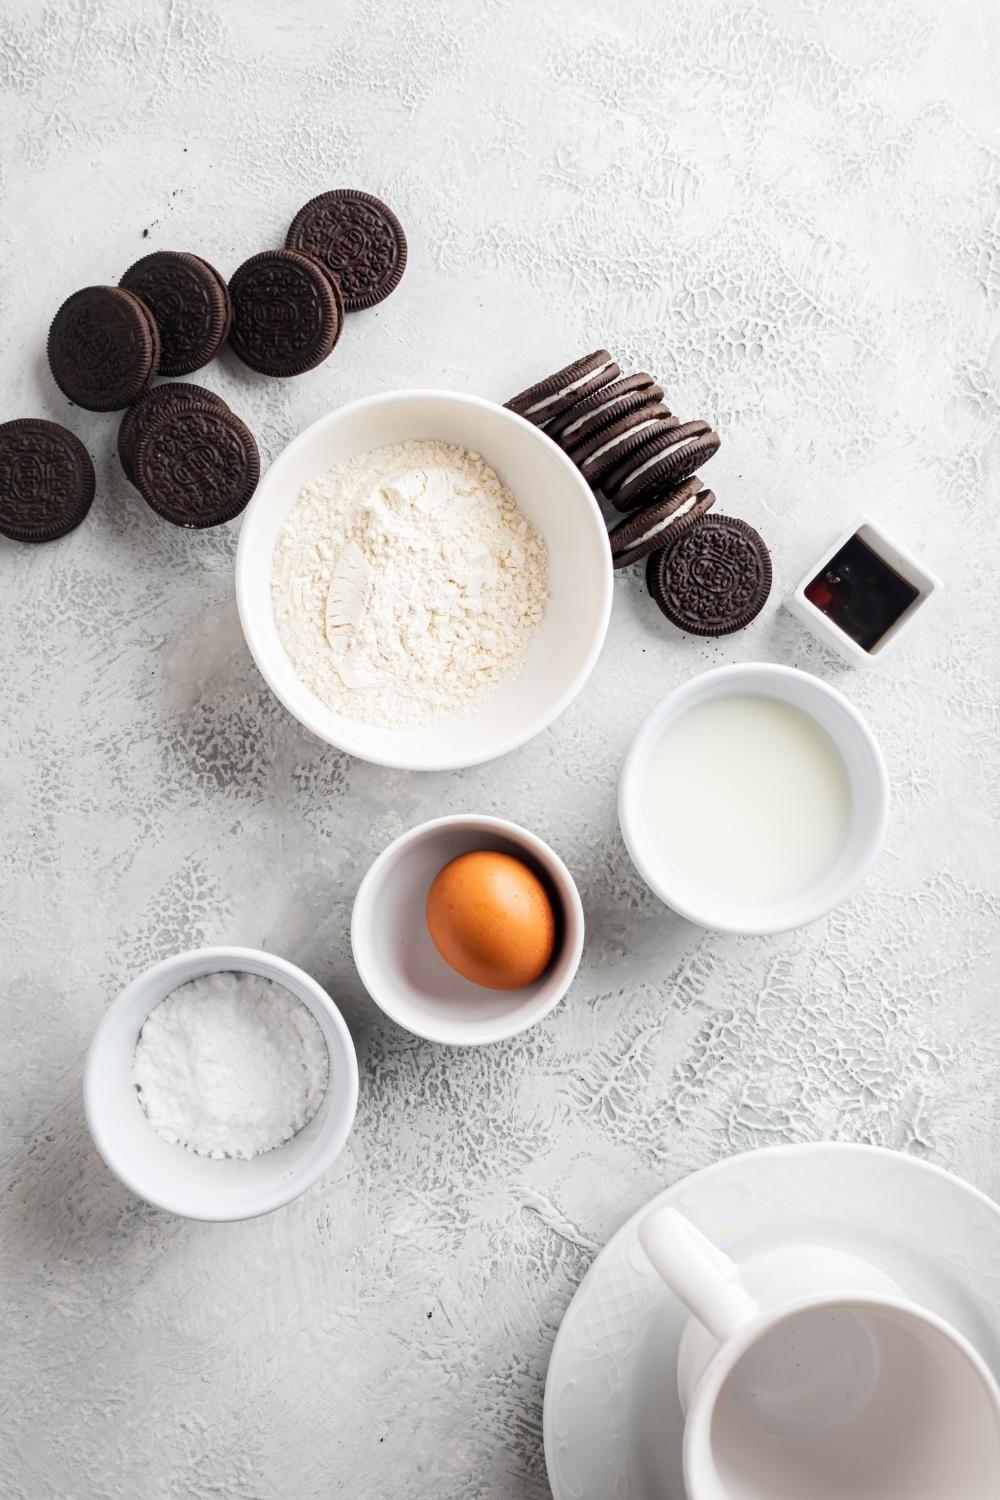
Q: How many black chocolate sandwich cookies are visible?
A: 13